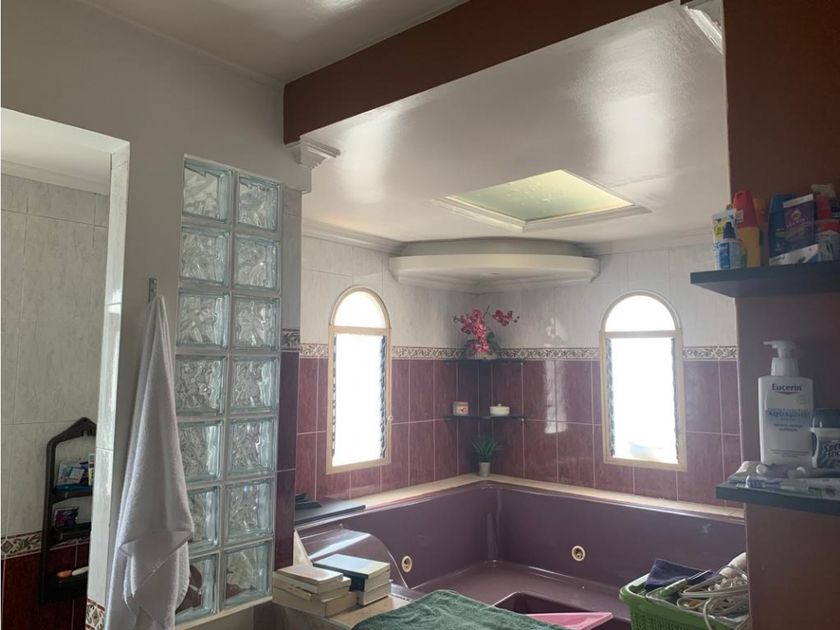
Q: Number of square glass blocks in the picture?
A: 14